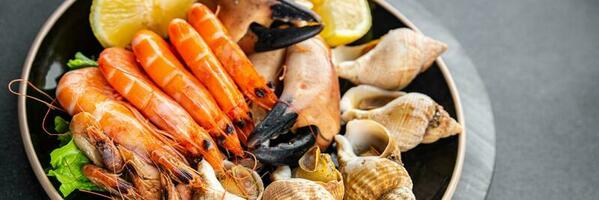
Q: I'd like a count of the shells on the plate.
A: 5